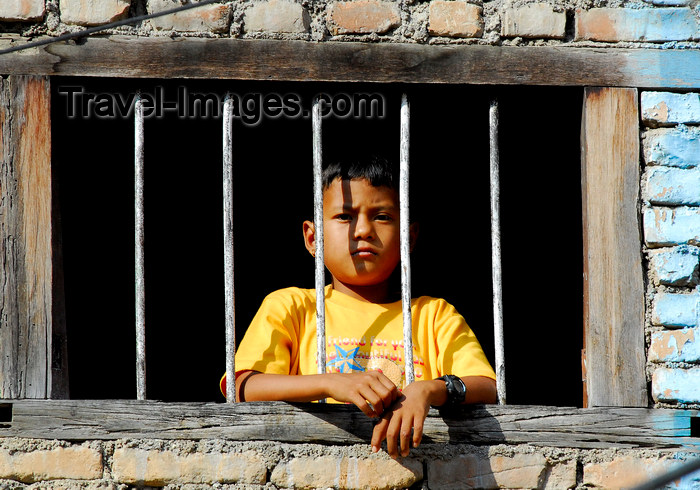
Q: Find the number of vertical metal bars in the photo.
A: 5